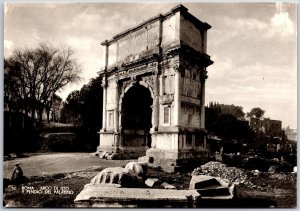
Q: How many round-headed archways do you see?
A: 1